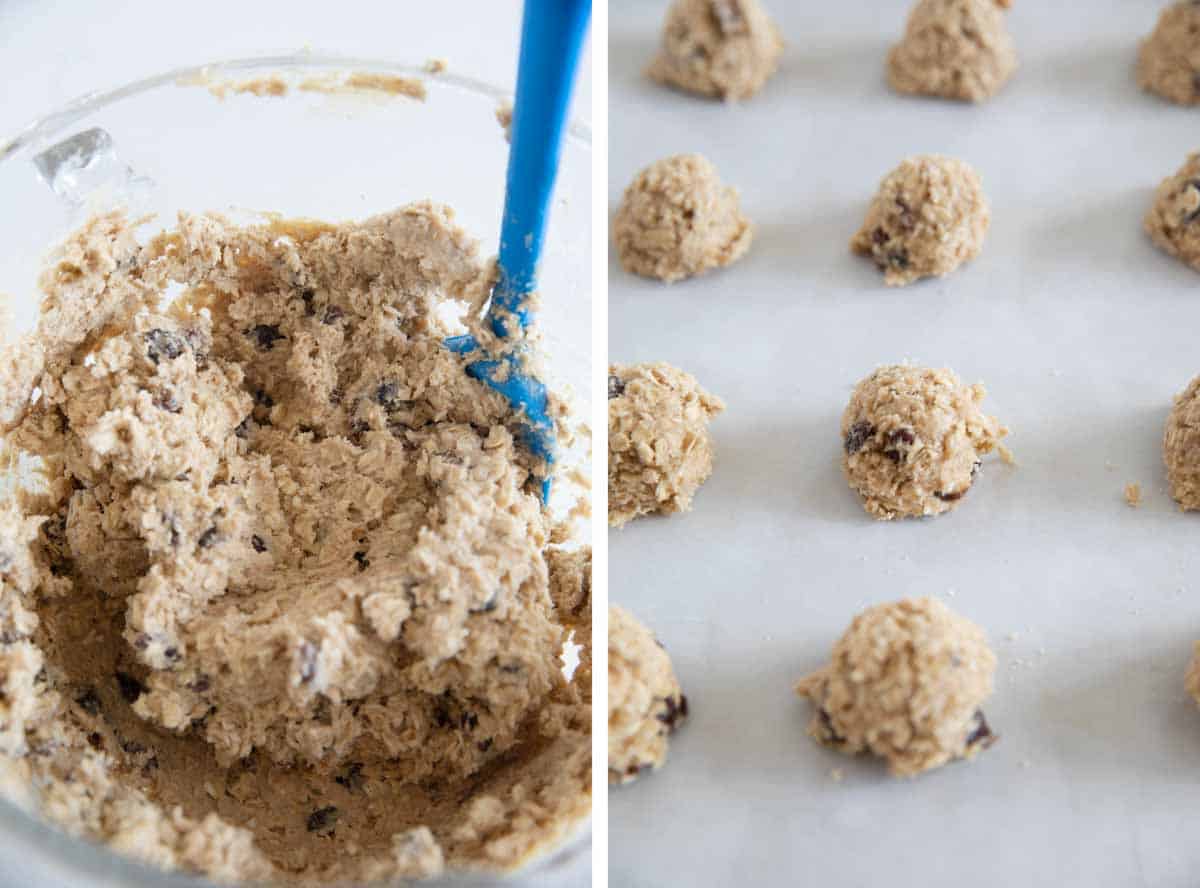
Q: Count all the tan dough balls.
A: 12